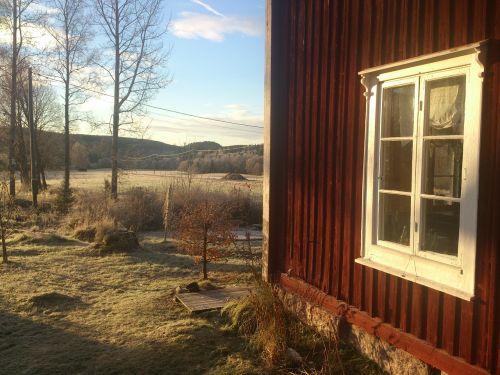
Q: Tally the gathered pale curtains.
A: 1